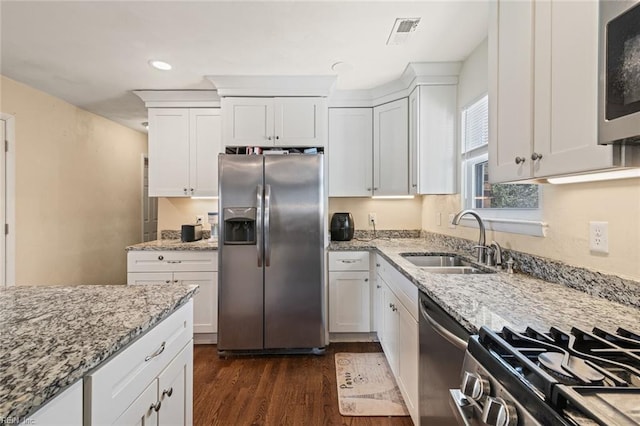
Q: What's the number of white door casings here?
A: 2